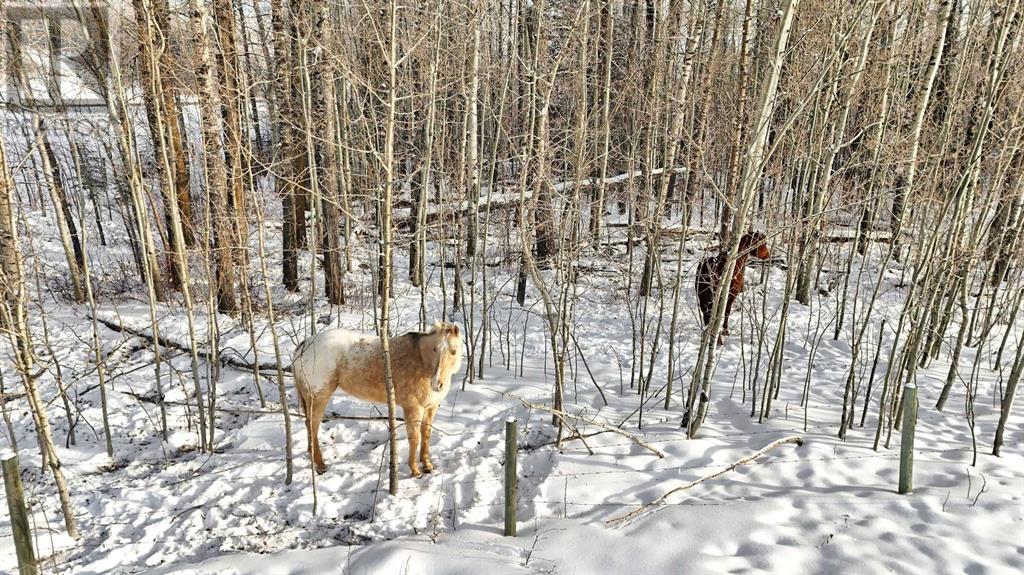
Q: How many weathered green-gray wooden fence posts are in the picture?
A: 3